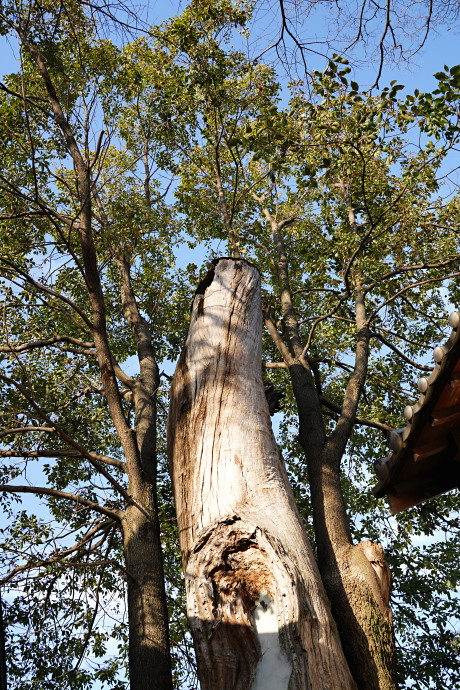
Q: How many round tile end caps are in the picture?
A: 6